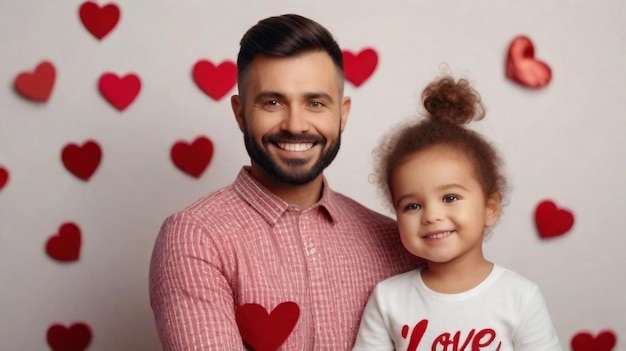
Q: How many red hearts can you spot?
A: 14